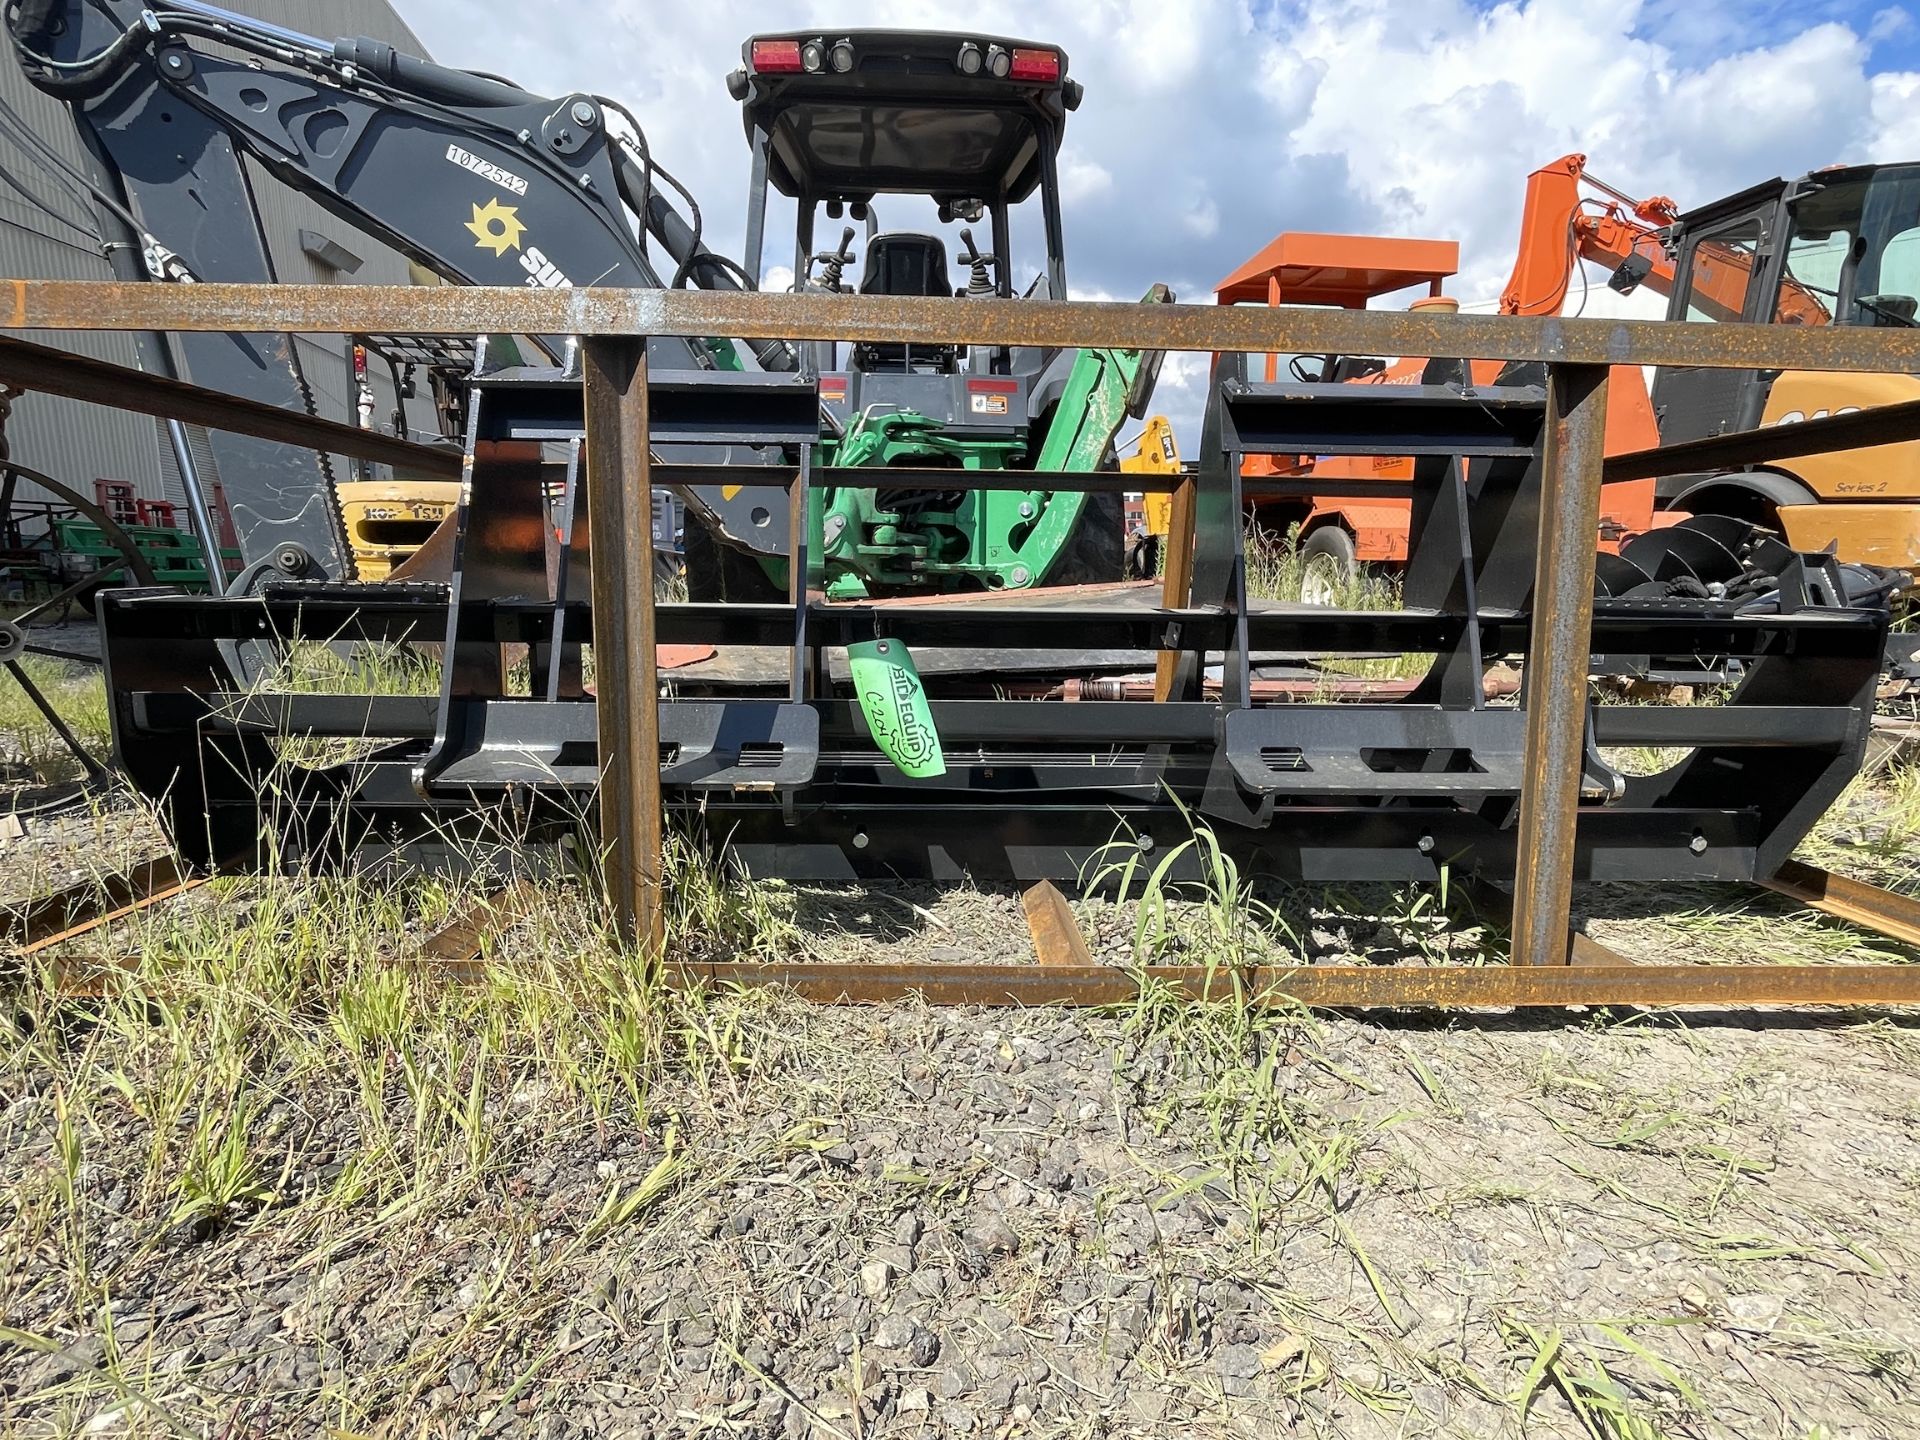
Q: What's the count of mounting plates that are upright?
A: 2